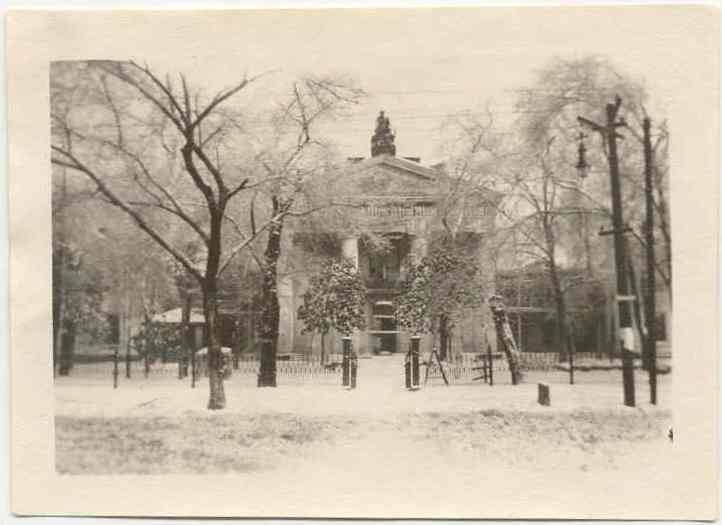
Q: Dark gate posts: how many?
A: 2